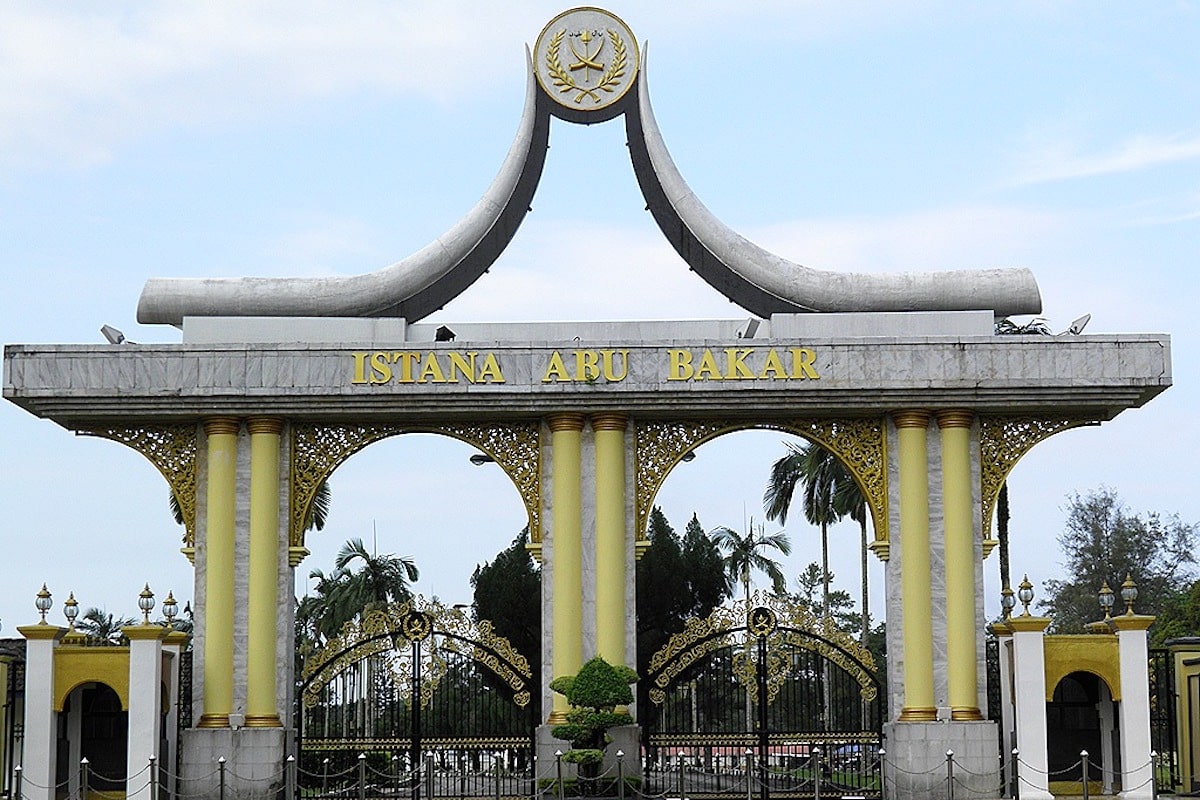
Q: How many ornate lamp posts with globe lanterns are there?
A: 8